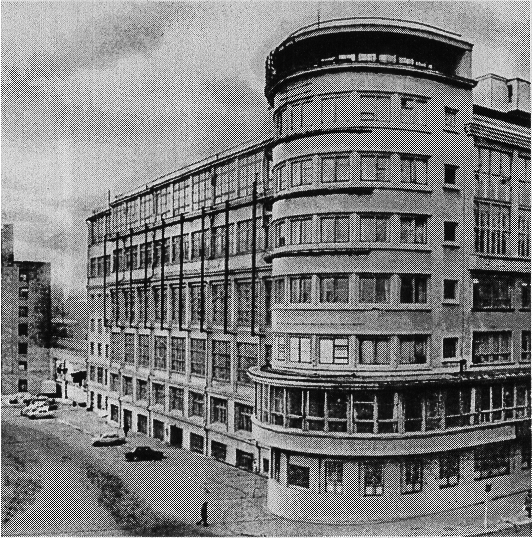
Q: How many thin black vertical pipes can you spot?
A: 9